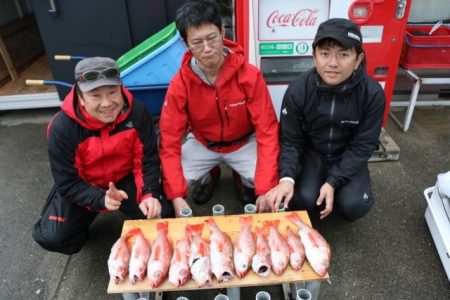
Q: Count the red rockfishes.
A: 11